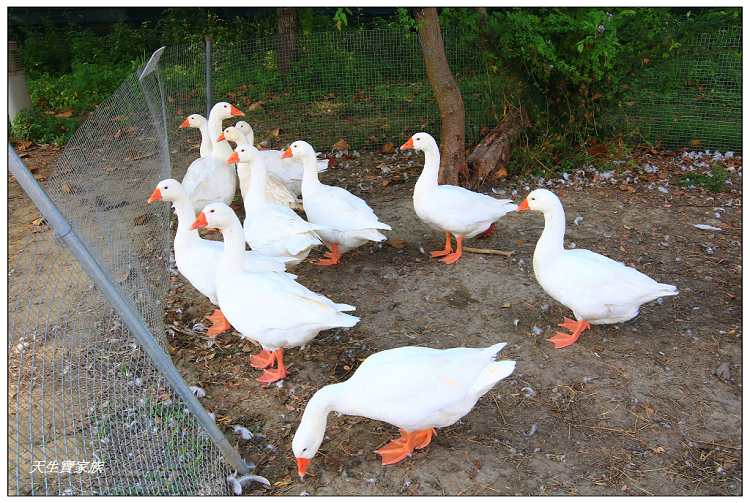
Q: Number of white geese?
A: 11